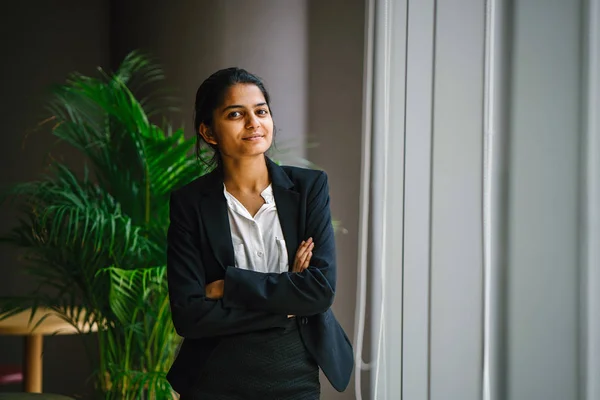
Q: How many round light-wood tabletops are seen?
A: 1